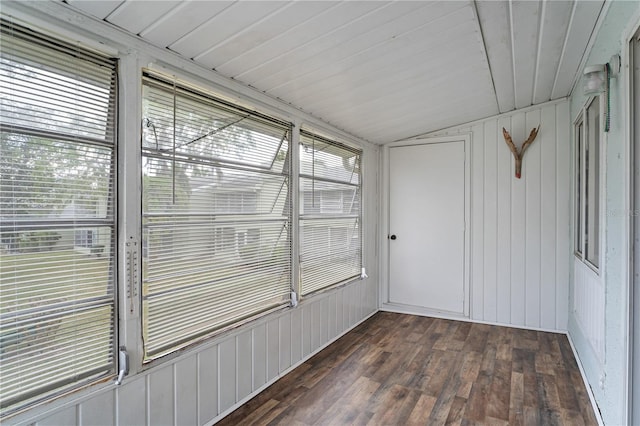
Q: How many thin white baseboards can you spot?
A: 3